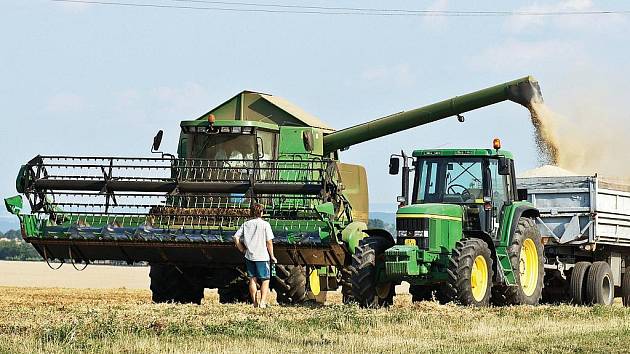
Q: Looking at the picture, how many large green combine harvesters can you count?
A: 1